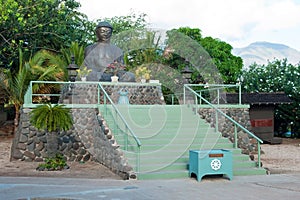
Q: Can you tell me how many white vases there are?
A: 3